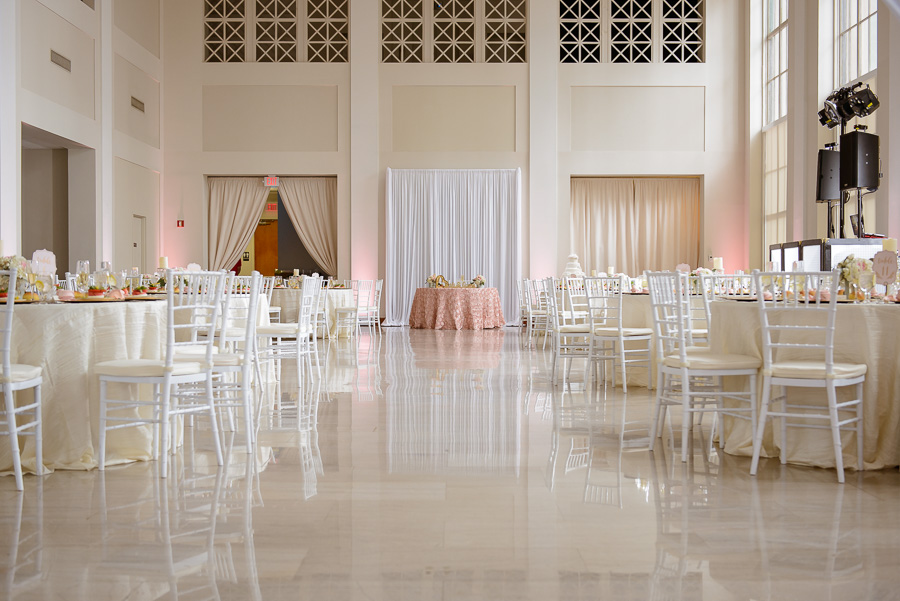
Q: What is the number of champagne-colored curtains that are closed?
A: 2